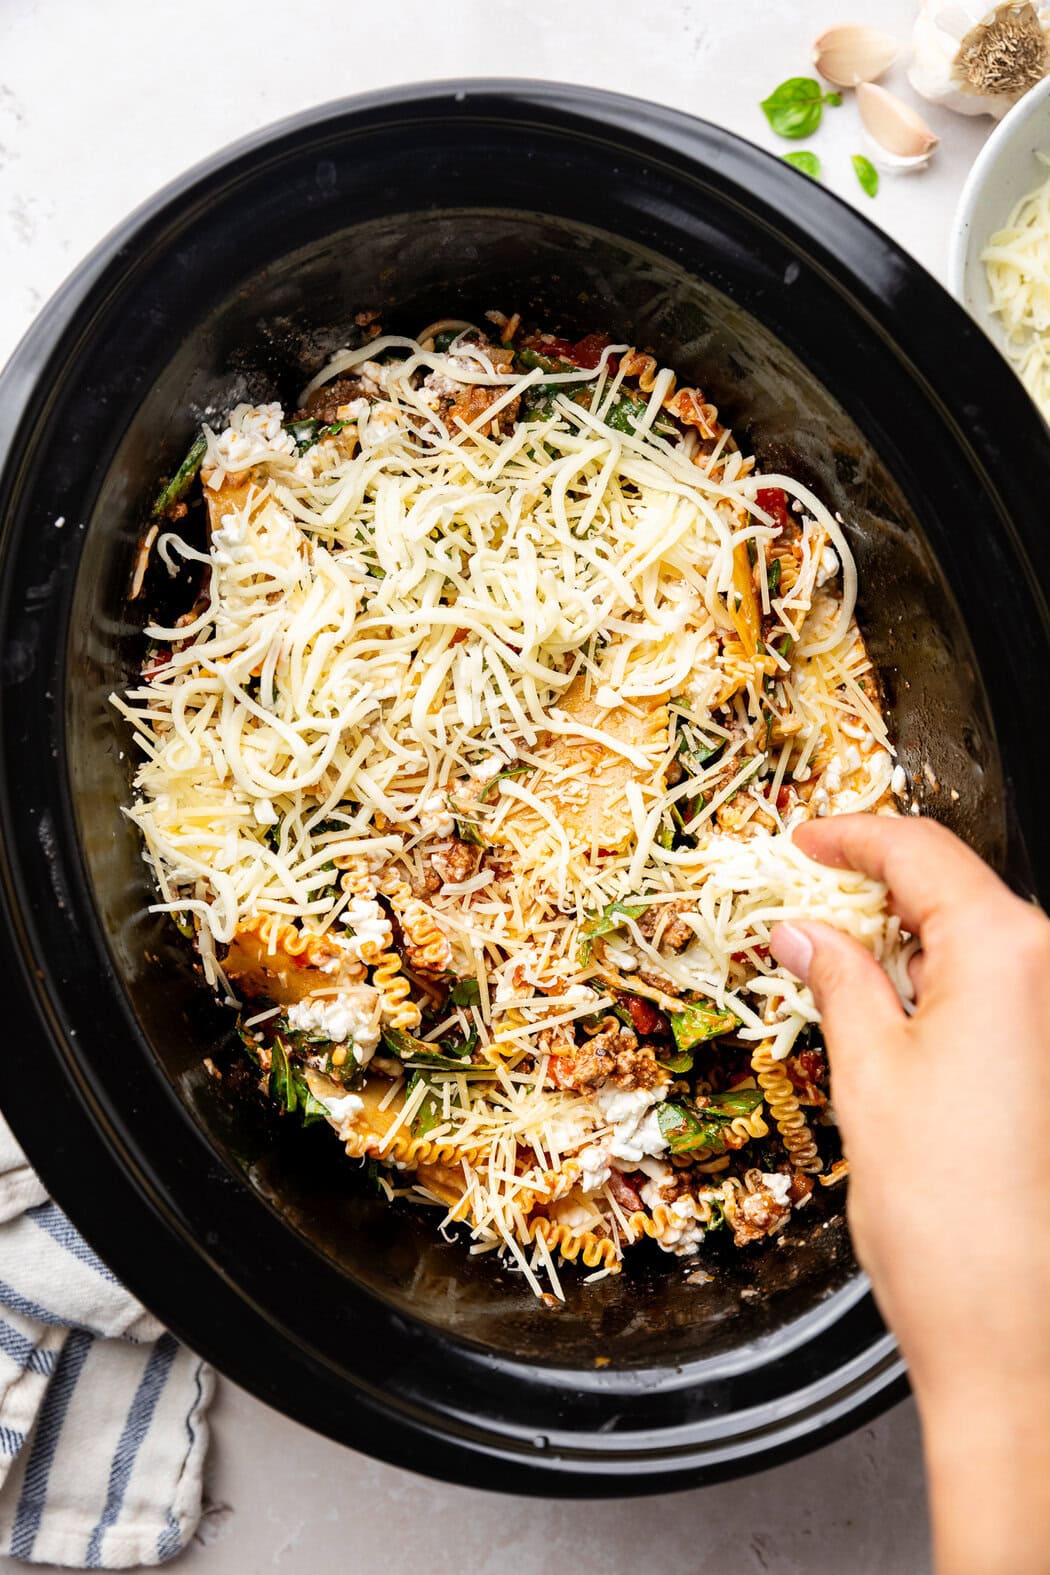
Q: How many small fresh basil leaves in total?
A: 3